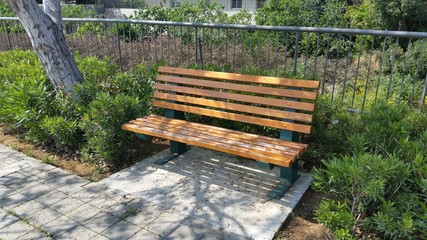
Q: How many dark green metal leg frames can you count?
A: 2